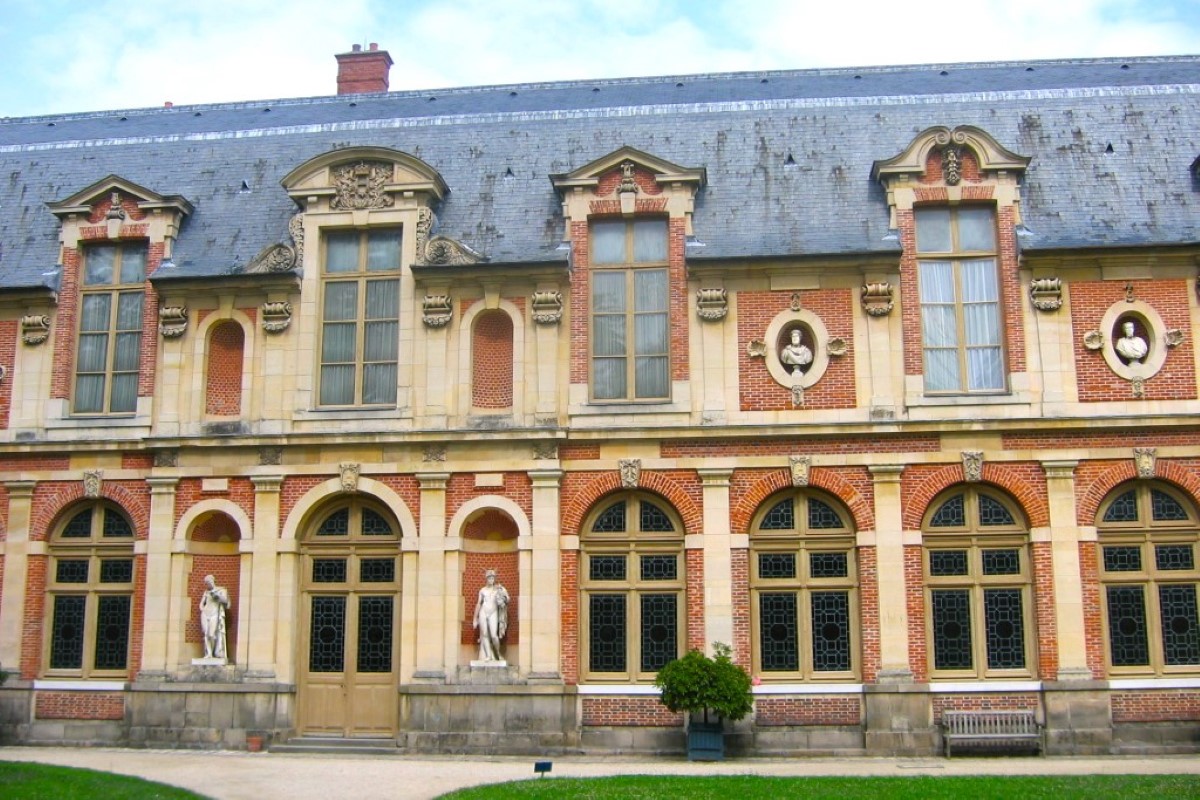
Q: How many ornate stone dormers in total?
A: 4